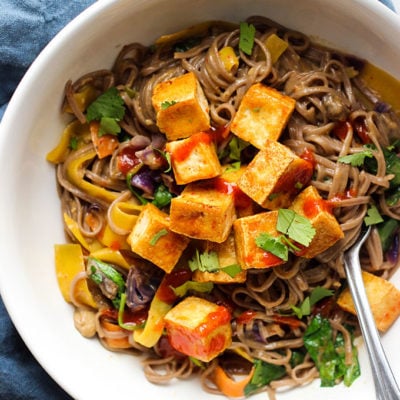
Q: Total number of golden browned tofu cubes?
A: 11